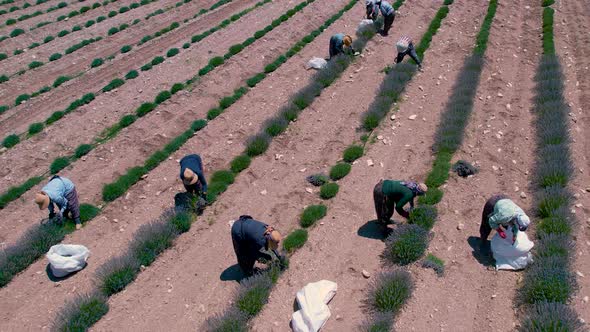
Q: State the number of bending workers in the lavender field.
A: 9